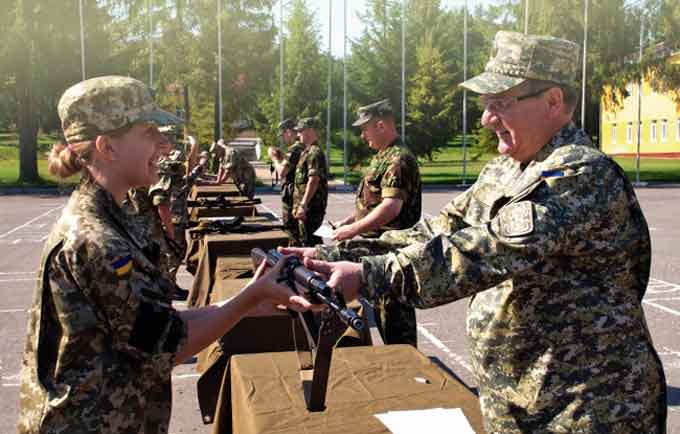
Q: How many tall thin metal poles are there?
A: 11